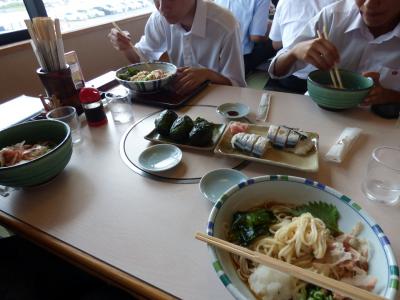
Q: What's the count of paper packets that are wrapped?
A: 2